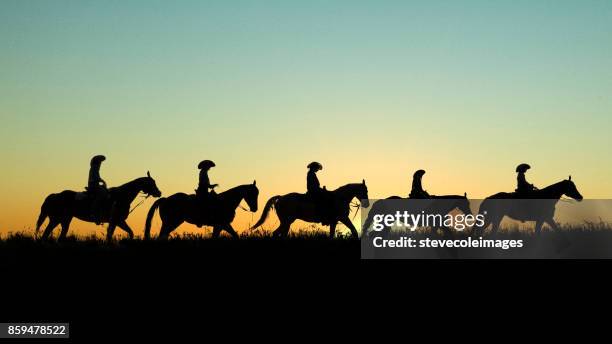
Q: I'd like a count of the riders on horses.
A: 5